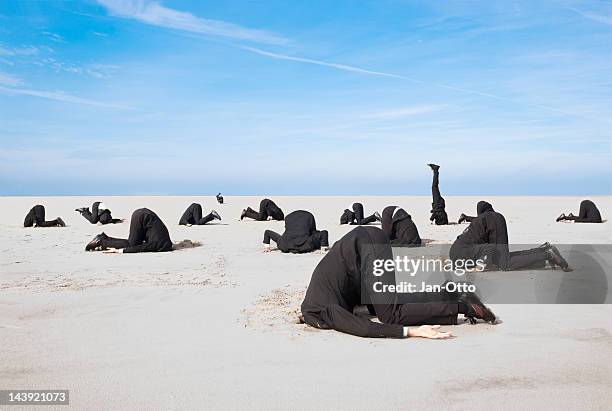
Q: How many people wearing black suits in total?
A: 14